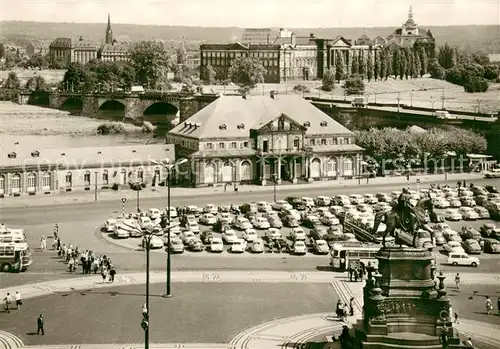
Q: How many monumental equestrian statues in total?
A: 1